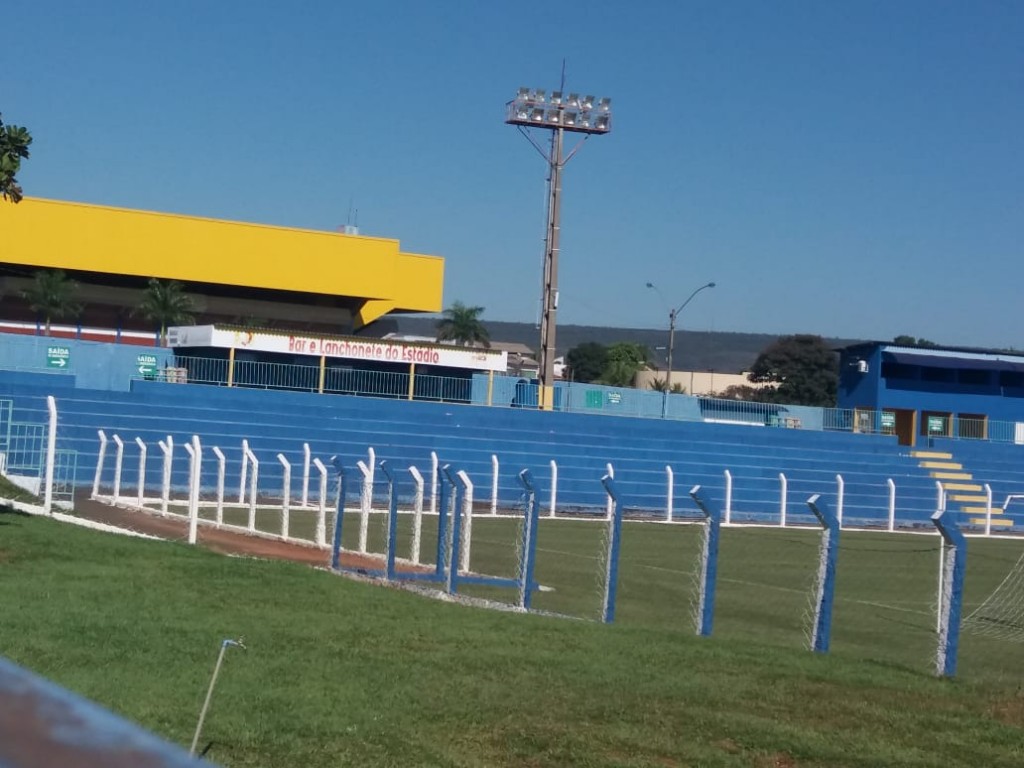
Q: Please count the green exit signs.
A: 5